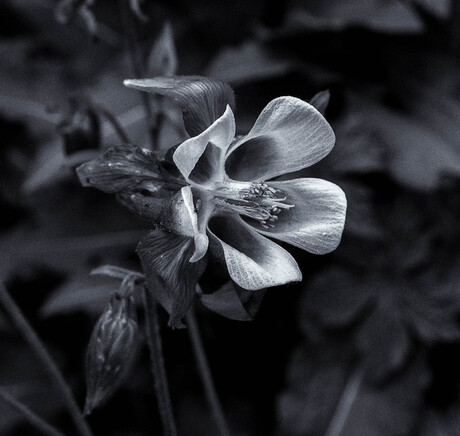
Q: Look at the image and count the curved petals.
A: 5